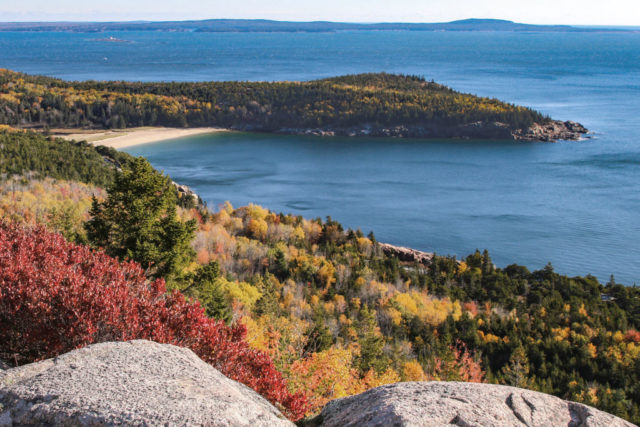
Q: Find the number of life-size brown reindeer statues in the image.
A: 0